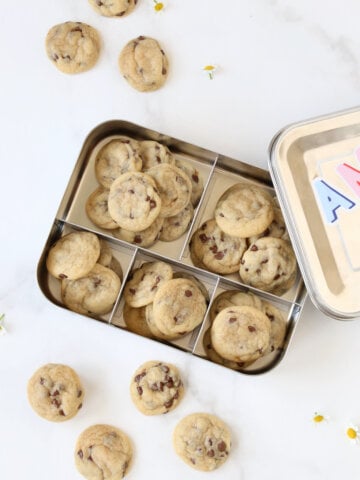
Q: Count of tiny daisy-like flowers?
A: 5